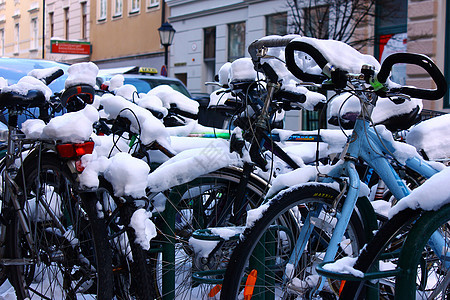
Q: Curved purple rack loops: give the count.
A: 0